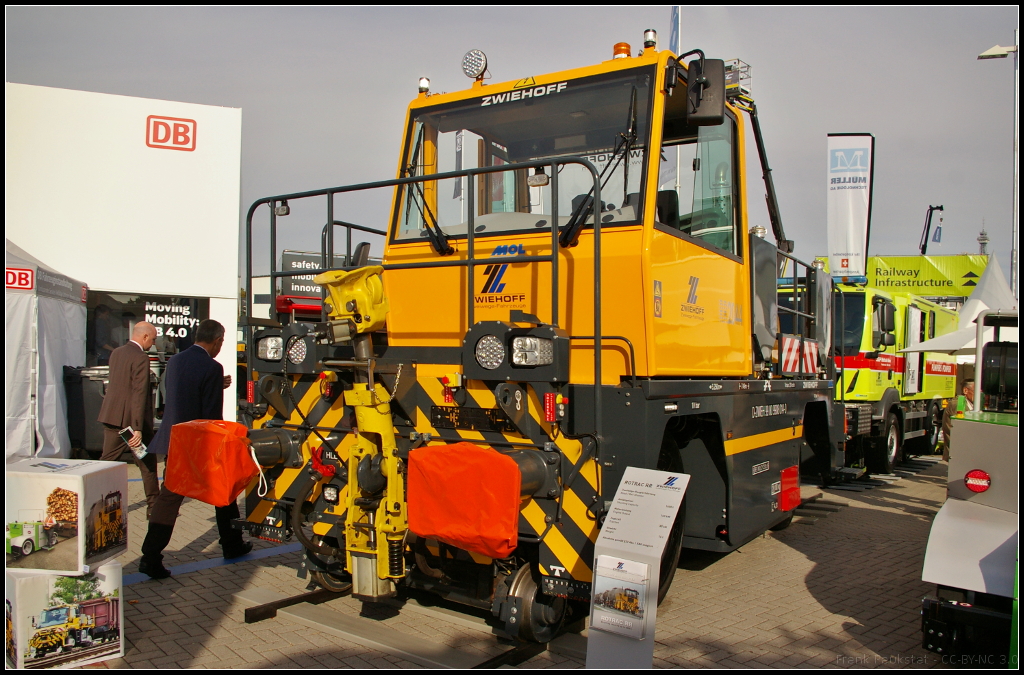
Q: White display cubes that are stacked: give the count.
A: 2